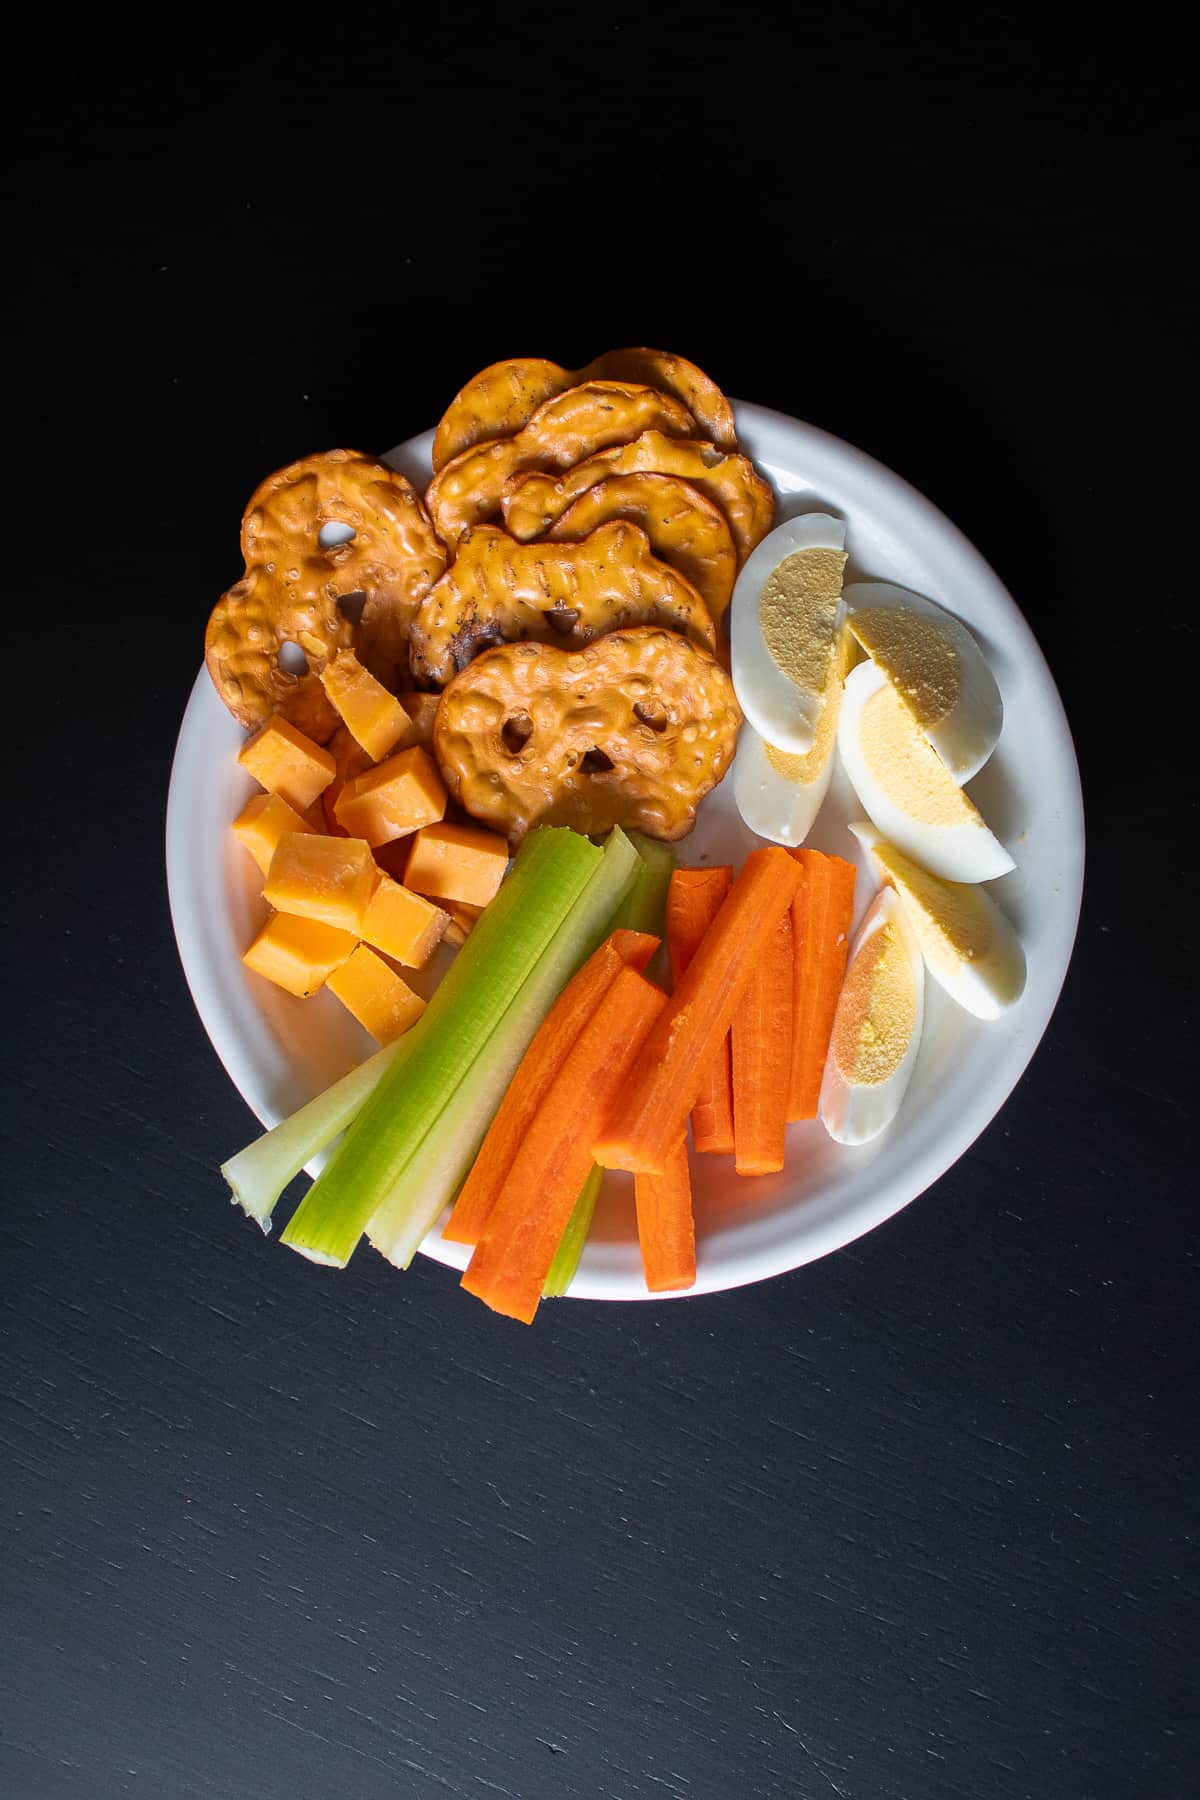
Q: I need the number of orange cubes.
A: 9